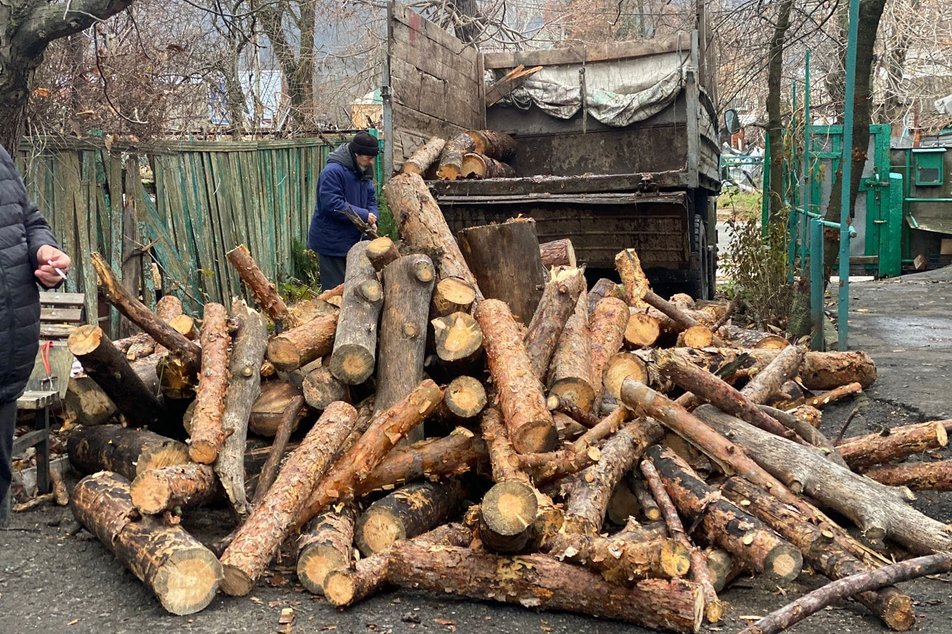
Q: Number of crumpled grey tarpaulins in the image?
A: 1